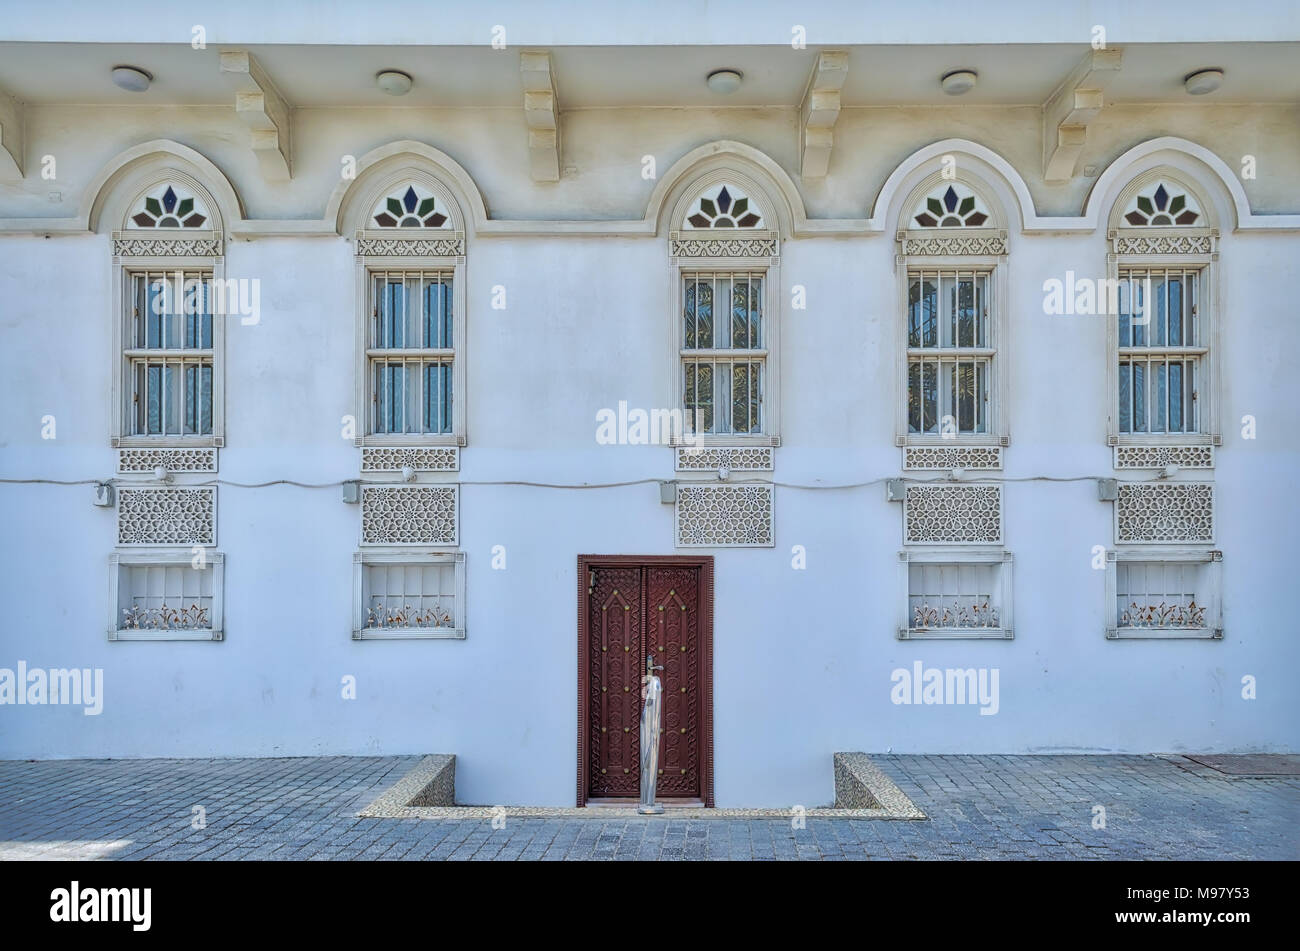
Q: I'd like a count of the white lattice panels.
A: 10